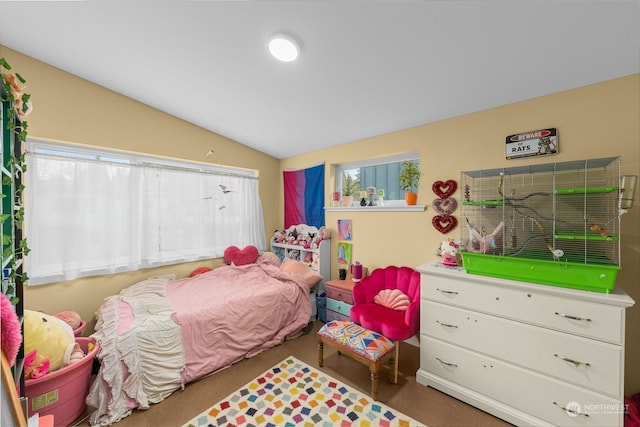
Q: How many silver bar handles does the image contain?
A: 6